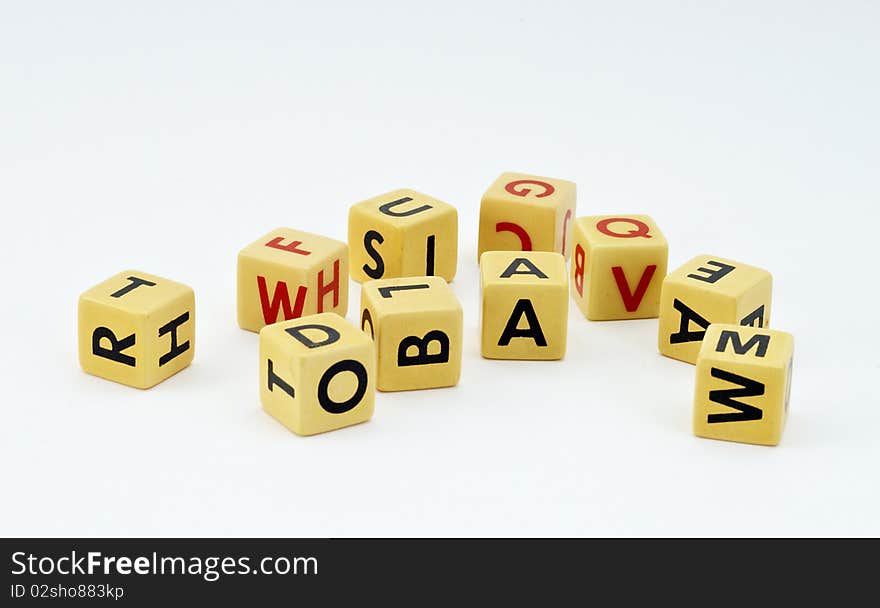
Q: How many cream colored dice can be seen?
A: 10